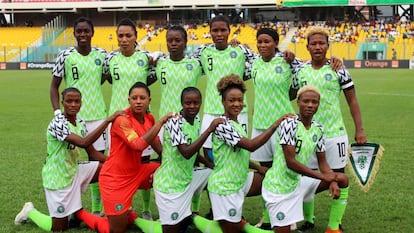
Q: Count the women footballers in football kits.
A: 11